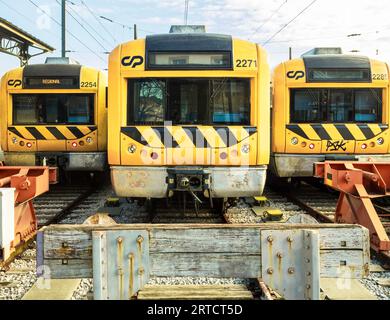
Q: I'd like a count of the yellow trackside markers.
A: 3